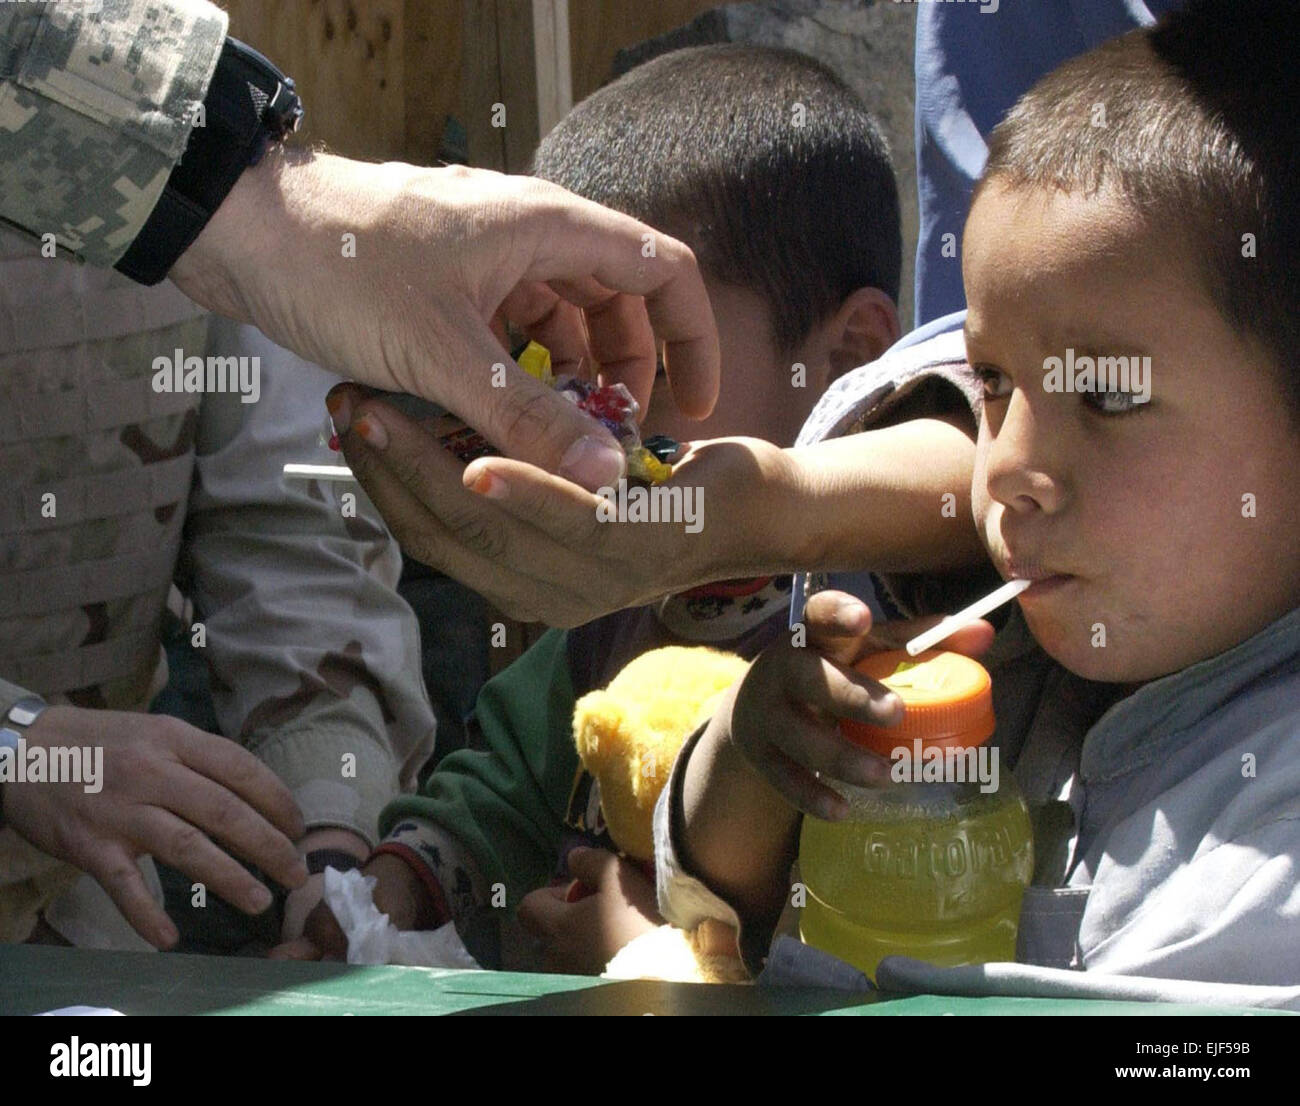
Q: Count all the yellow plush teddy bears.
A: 1